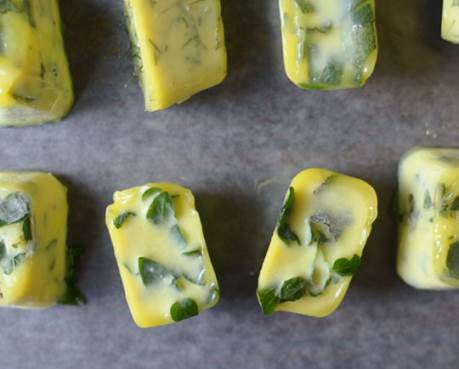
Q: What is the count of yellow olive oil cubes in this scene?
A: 8